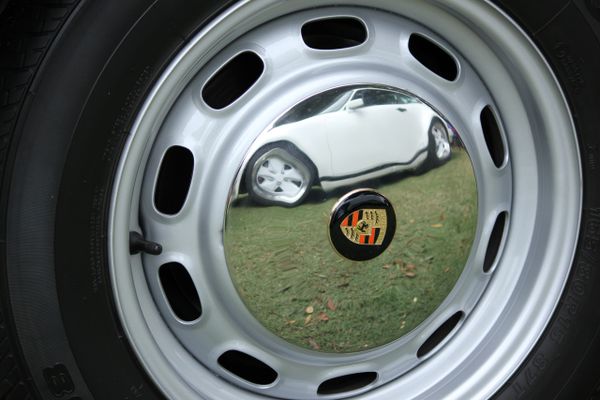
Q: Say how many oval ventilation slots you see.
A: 10